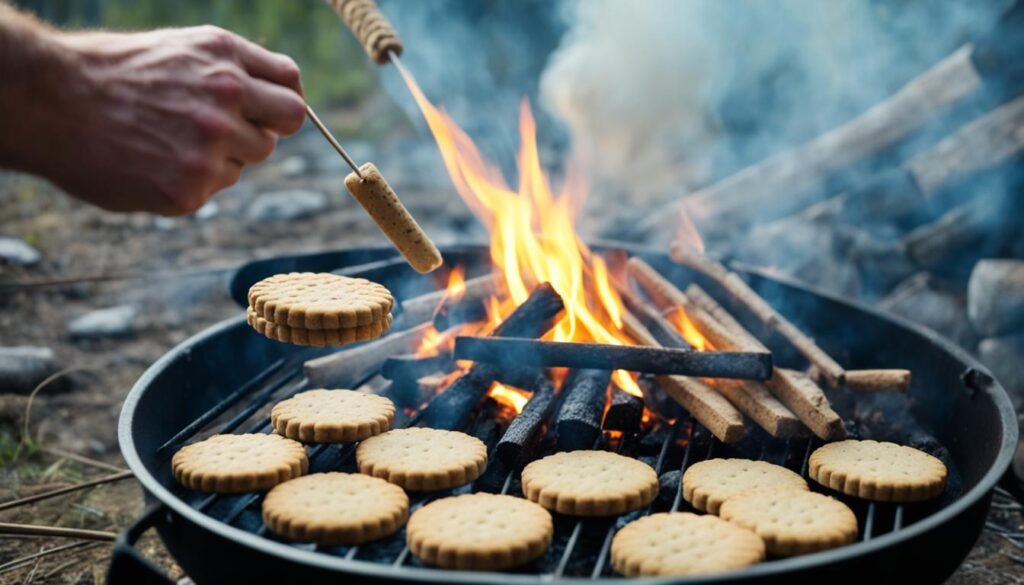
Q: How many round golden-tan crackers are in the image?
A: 12